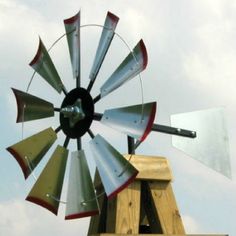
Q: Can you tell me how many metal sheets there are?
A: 11